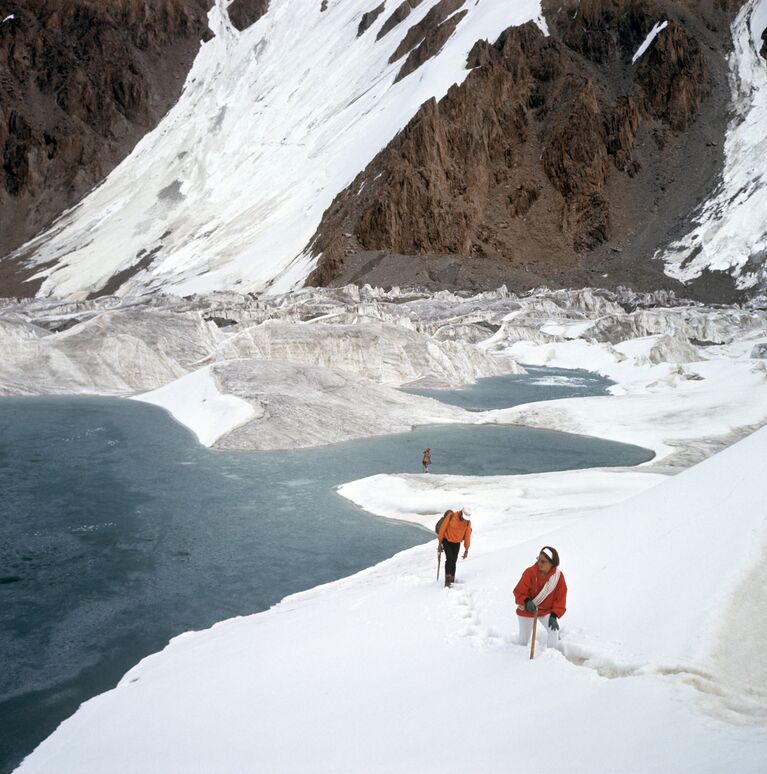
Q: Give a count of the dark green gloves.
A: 2